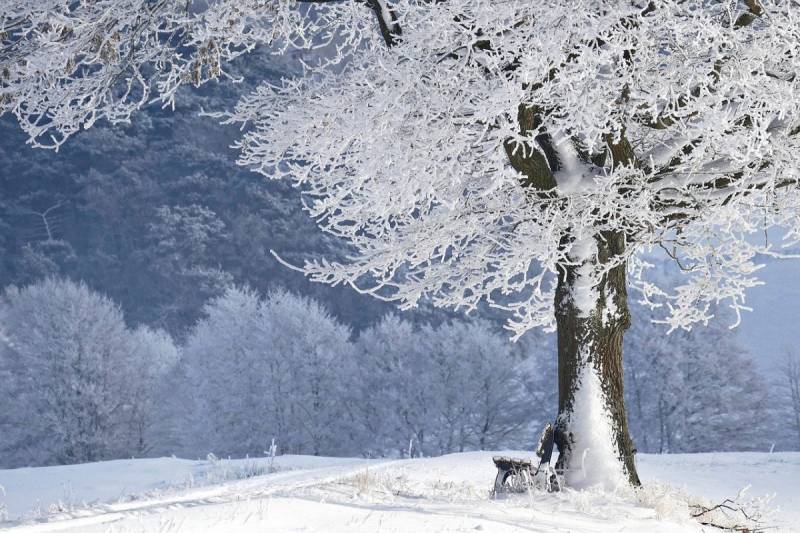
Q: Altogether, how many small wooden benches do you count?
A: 1